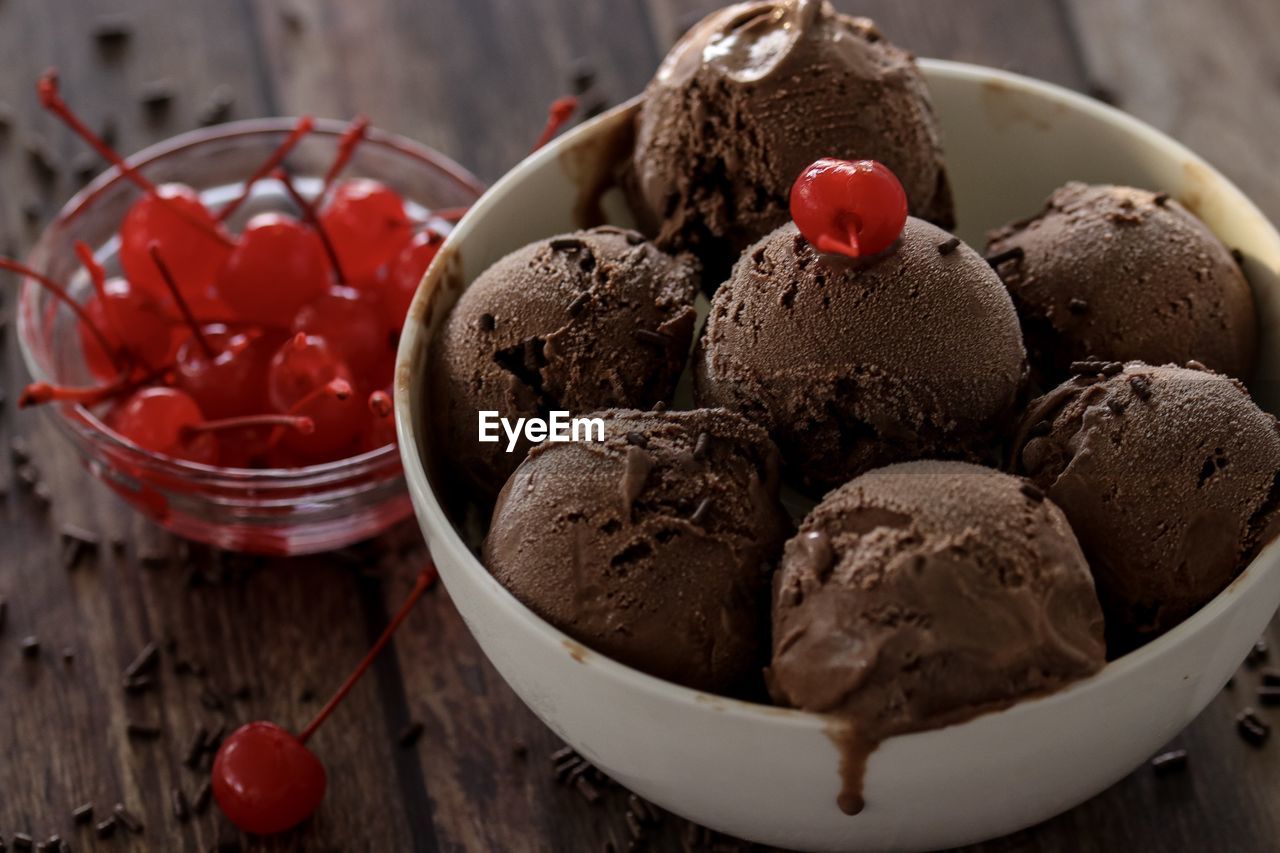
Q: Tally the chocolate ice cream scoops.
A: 7